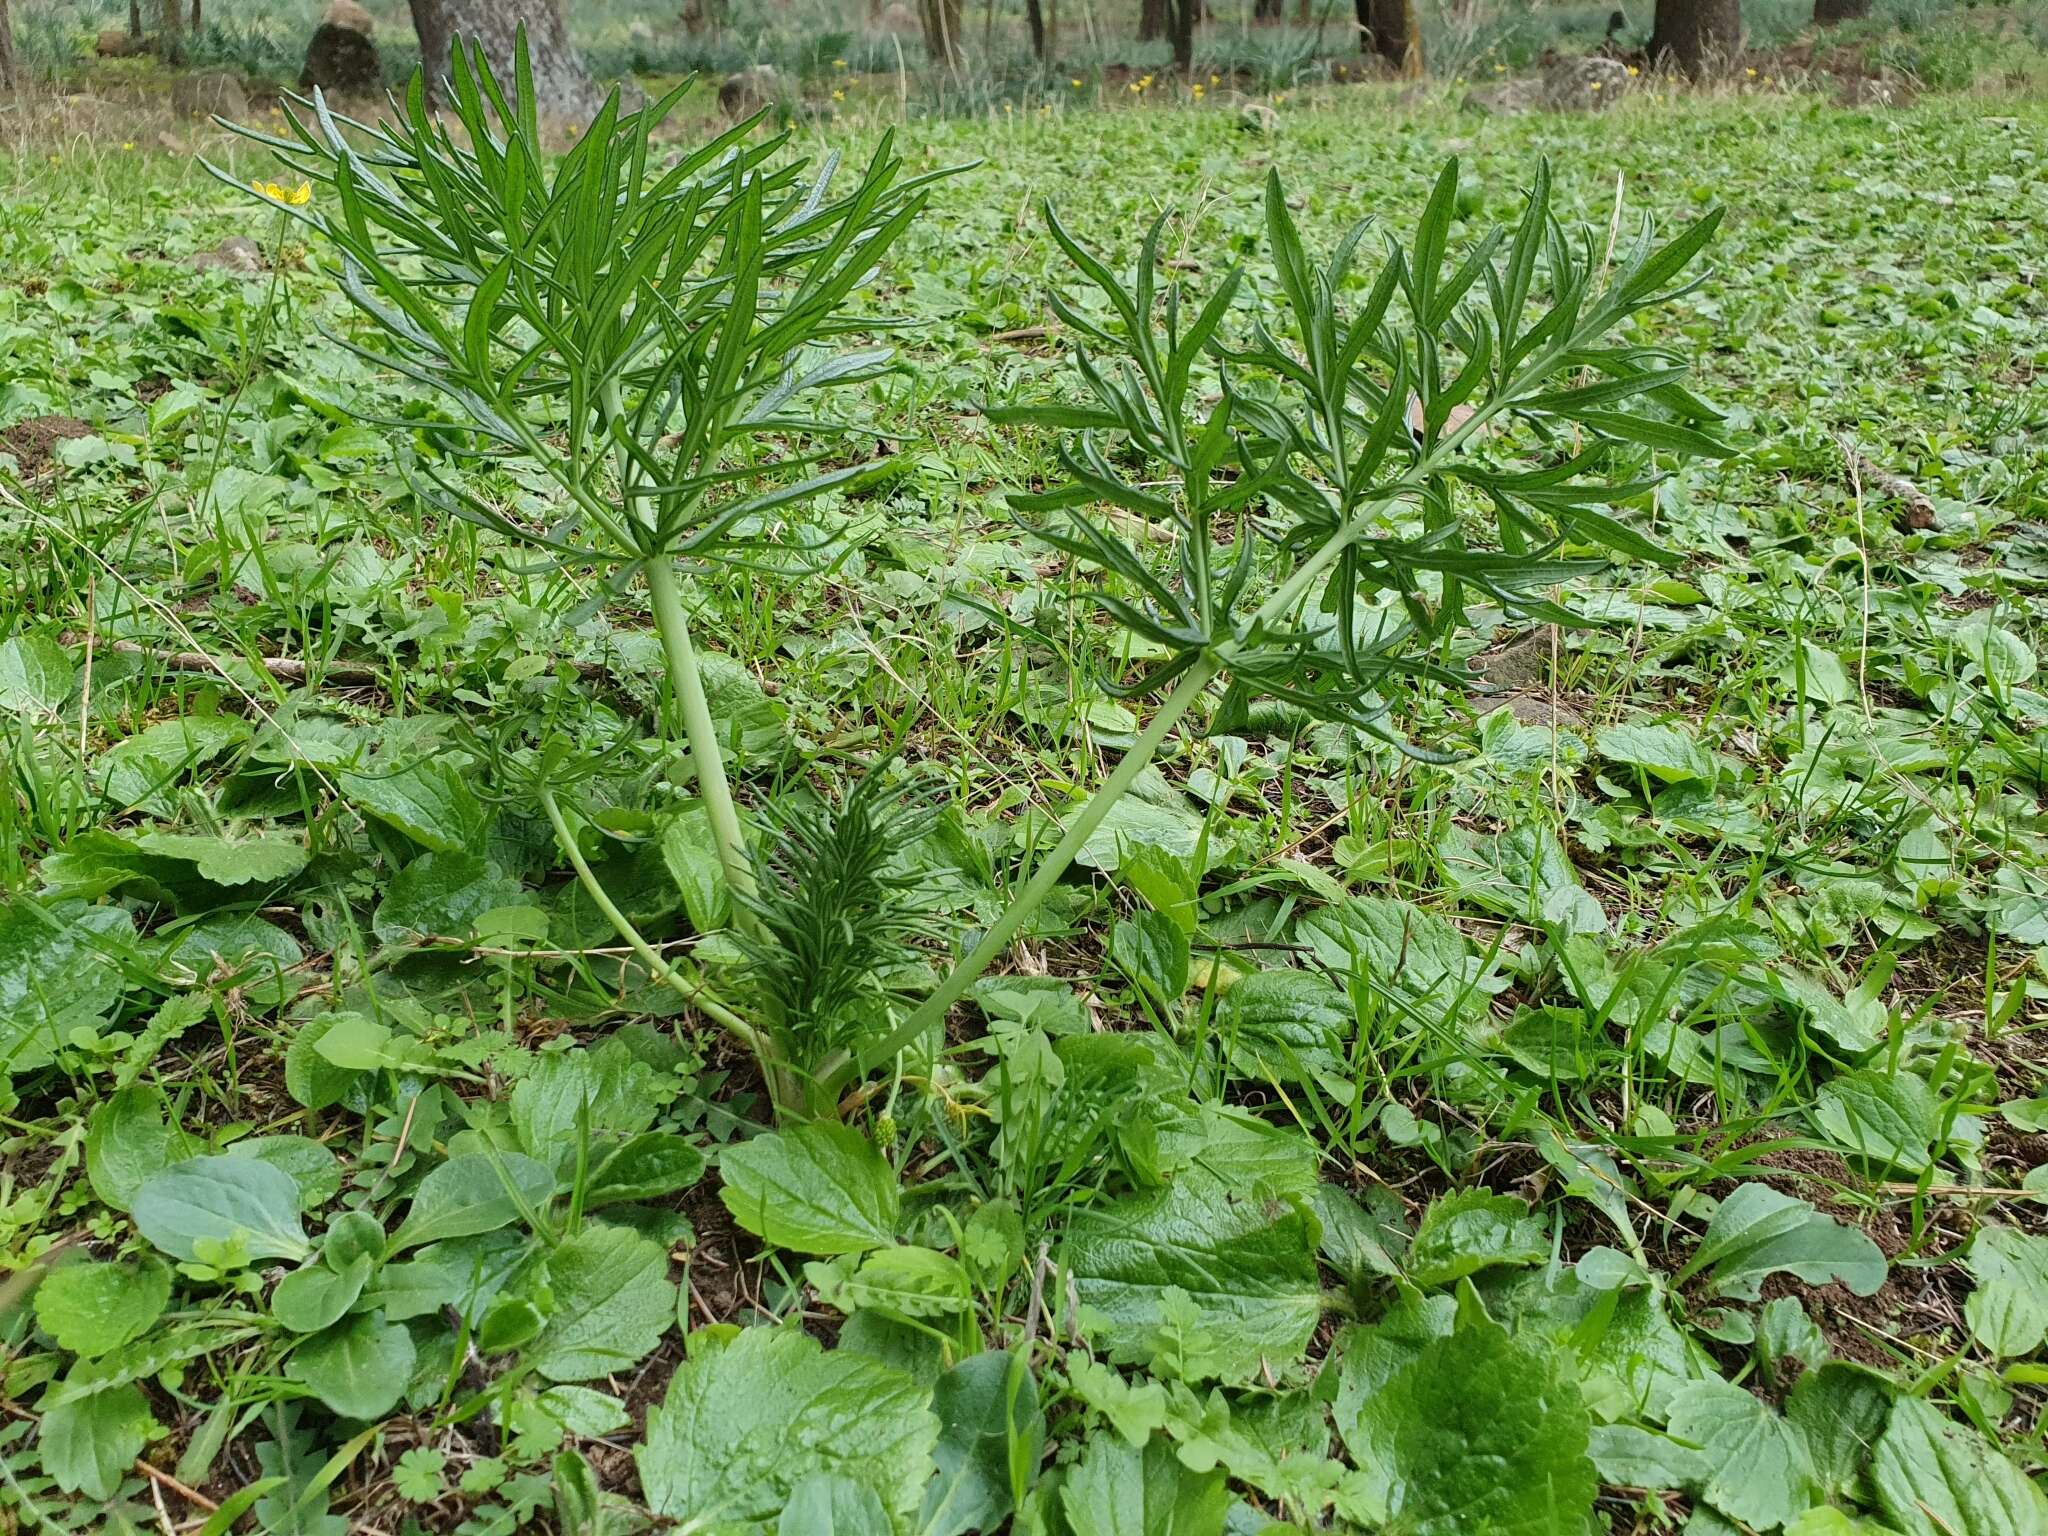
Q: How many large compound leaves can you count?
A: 2